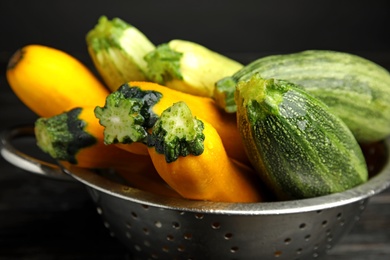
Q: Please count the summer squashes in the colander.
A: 8